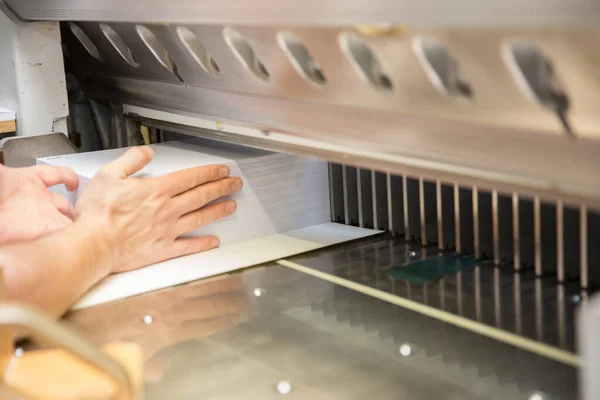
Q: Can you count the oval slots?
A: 9